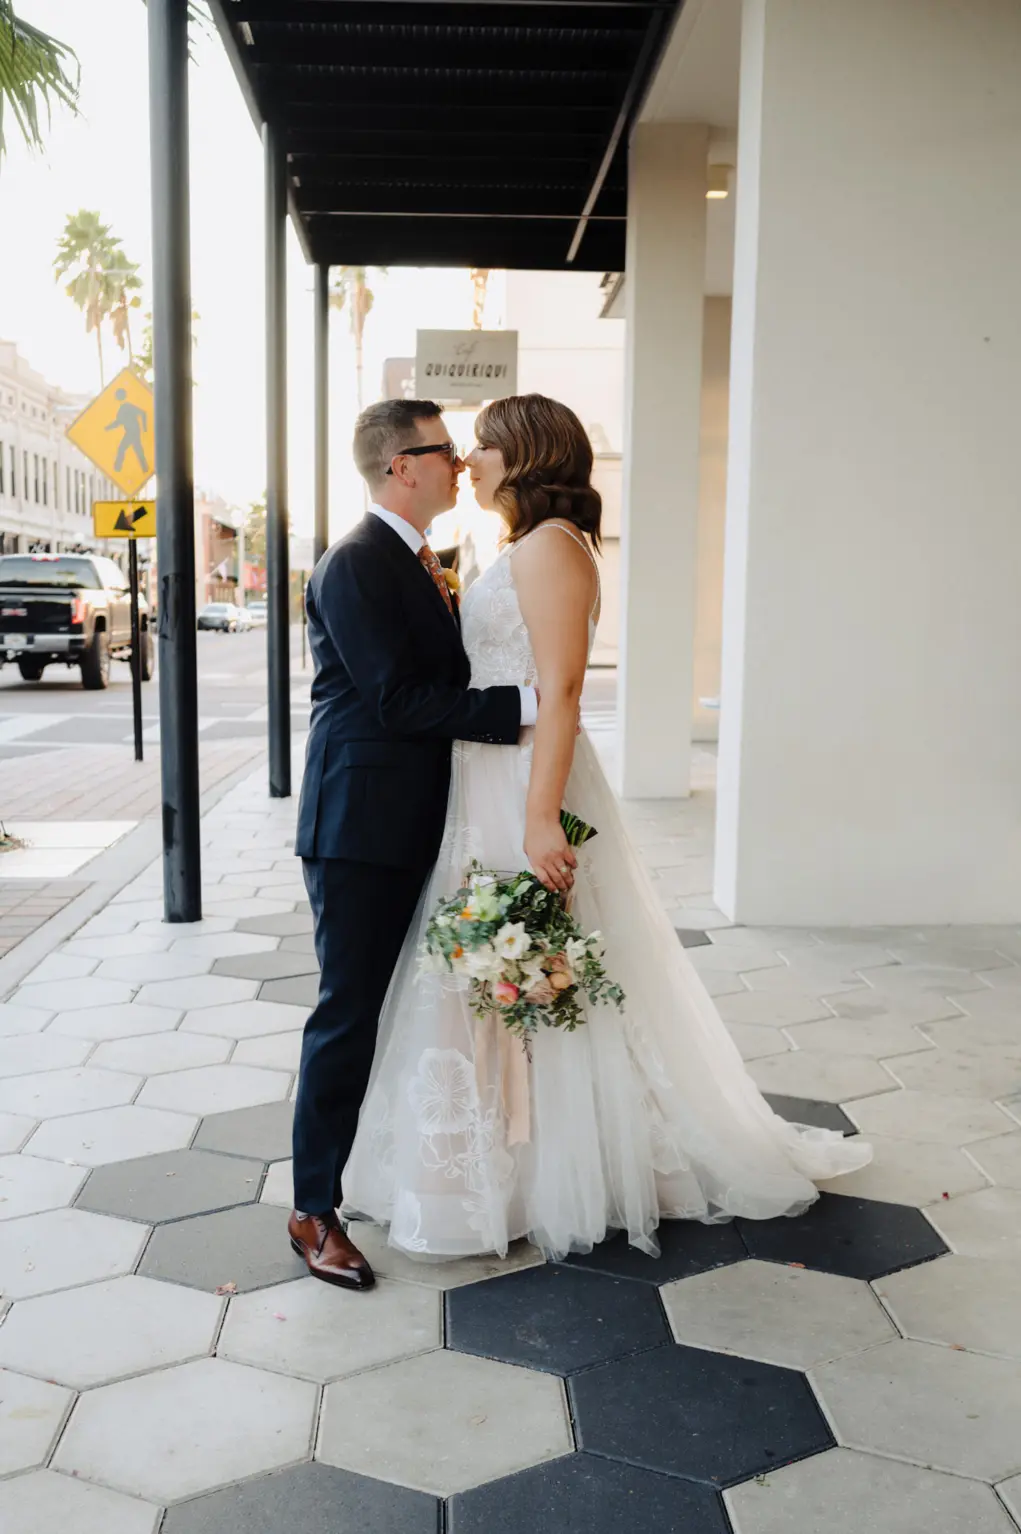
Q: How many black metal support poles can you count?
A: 3